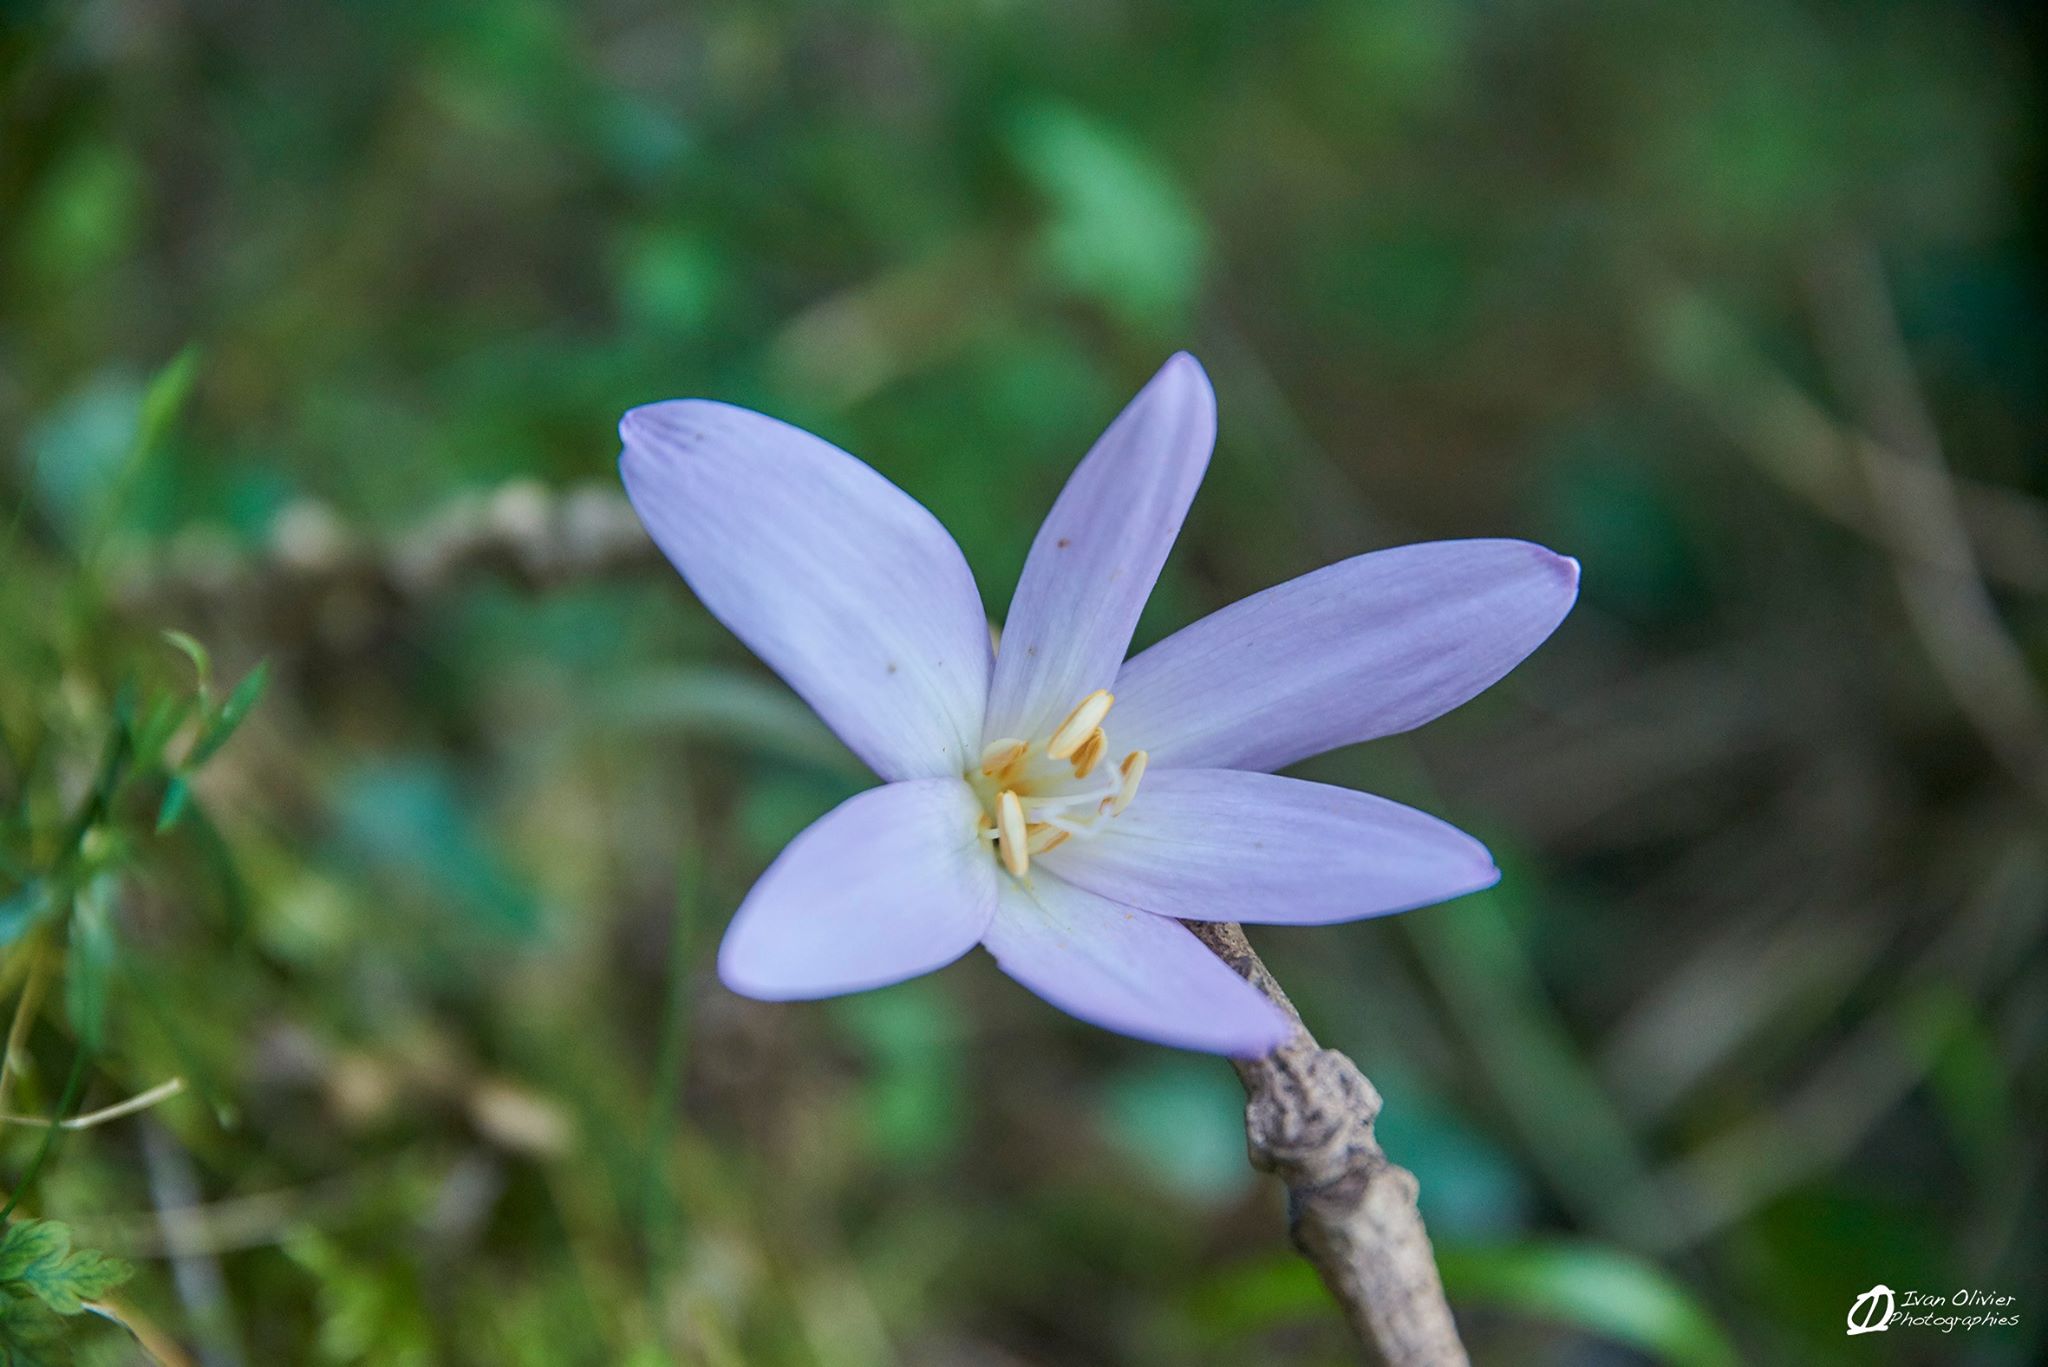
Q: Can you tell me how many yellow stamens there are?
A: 6